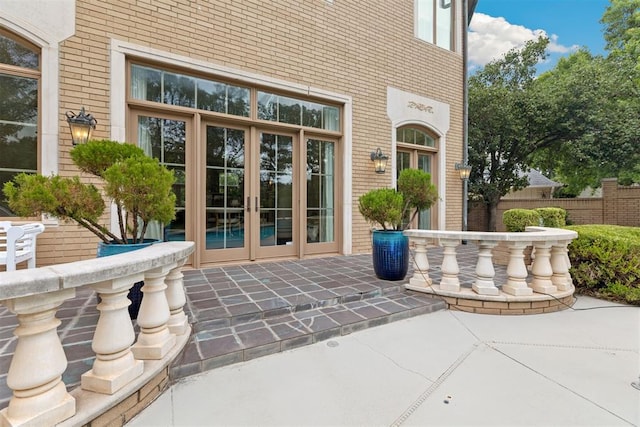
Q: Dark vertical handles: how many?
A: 2